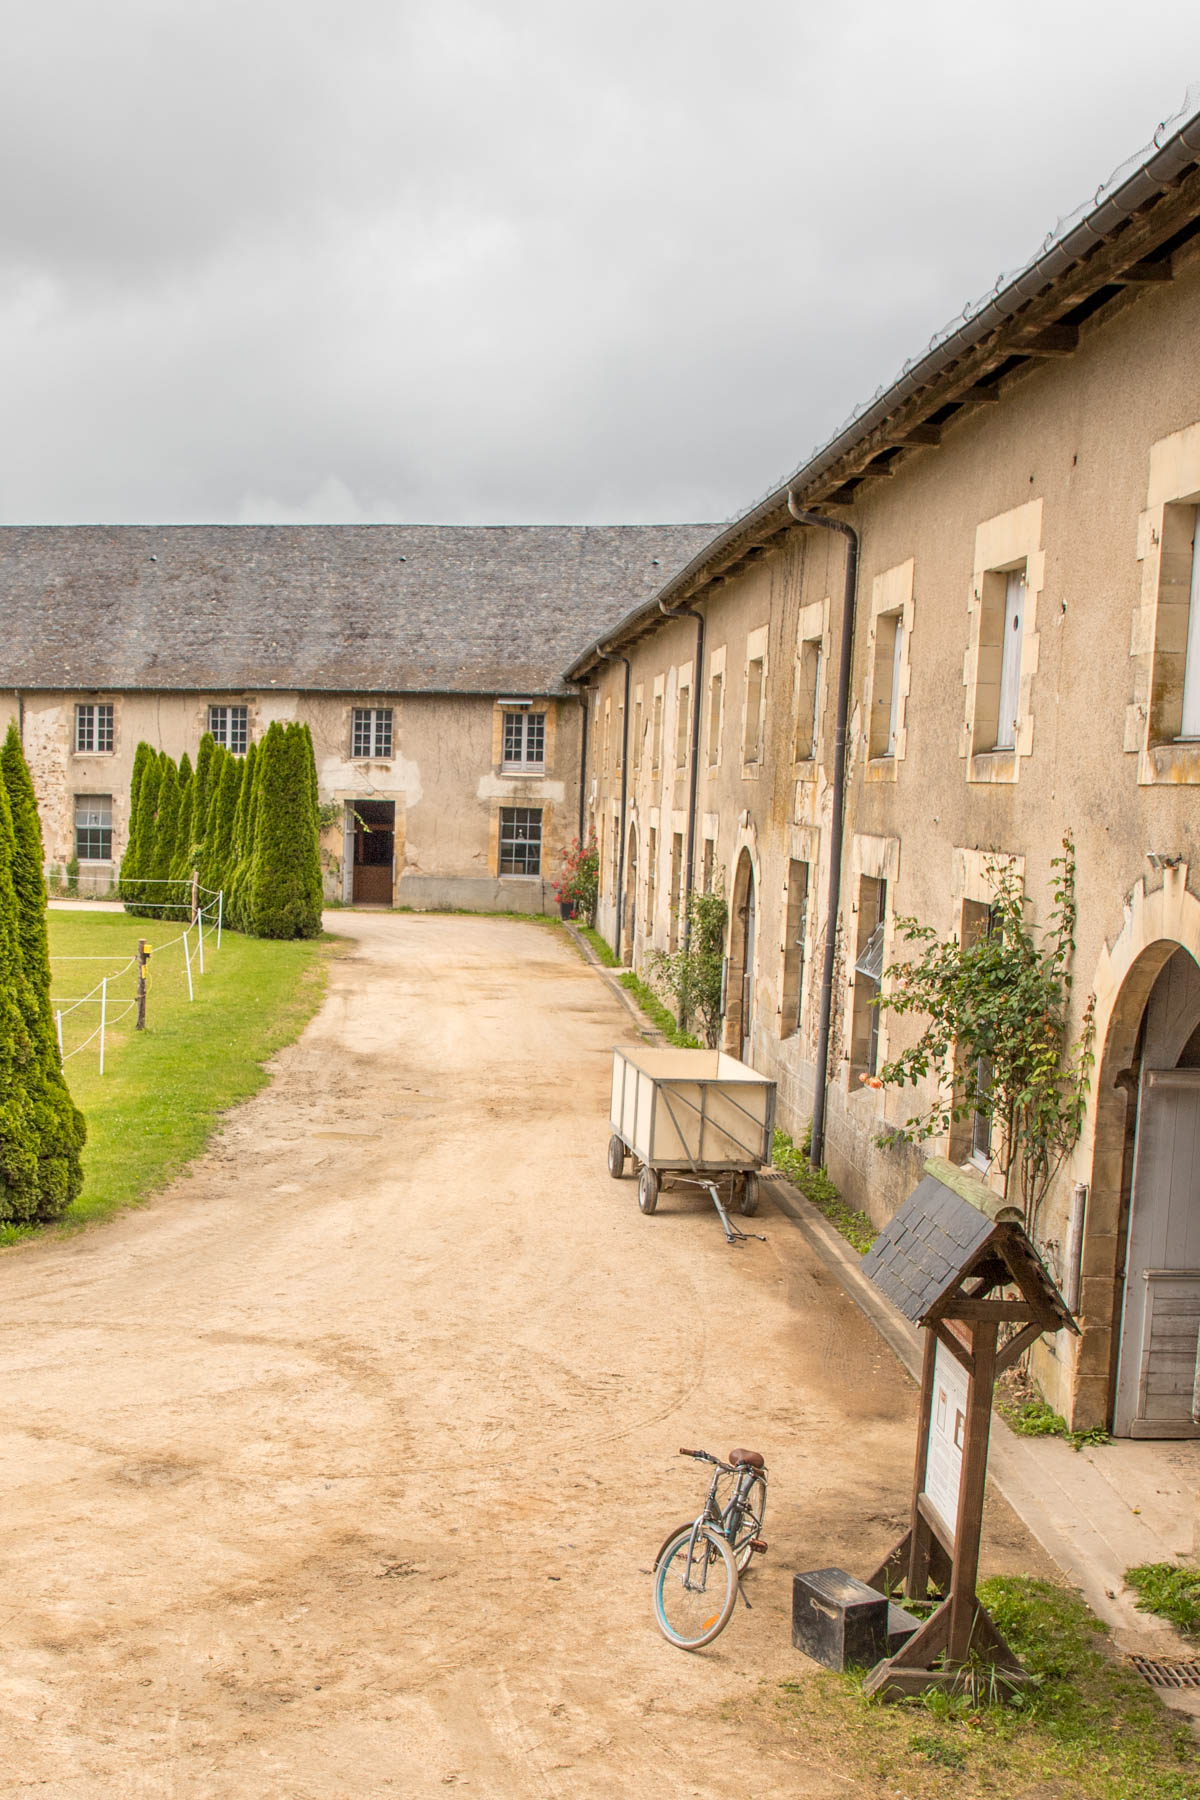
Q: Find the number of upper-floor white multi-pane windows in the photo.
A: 4